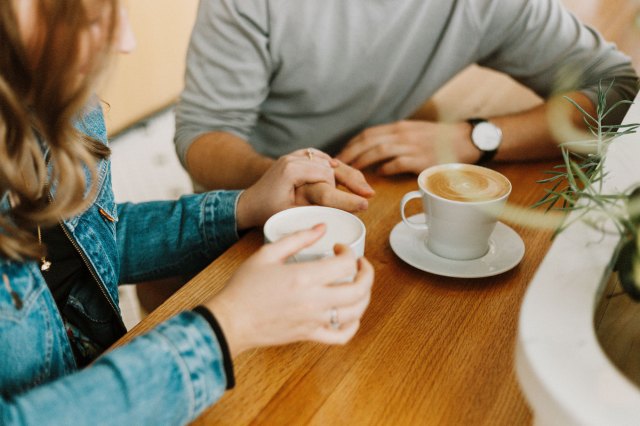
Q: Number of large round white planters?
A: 1